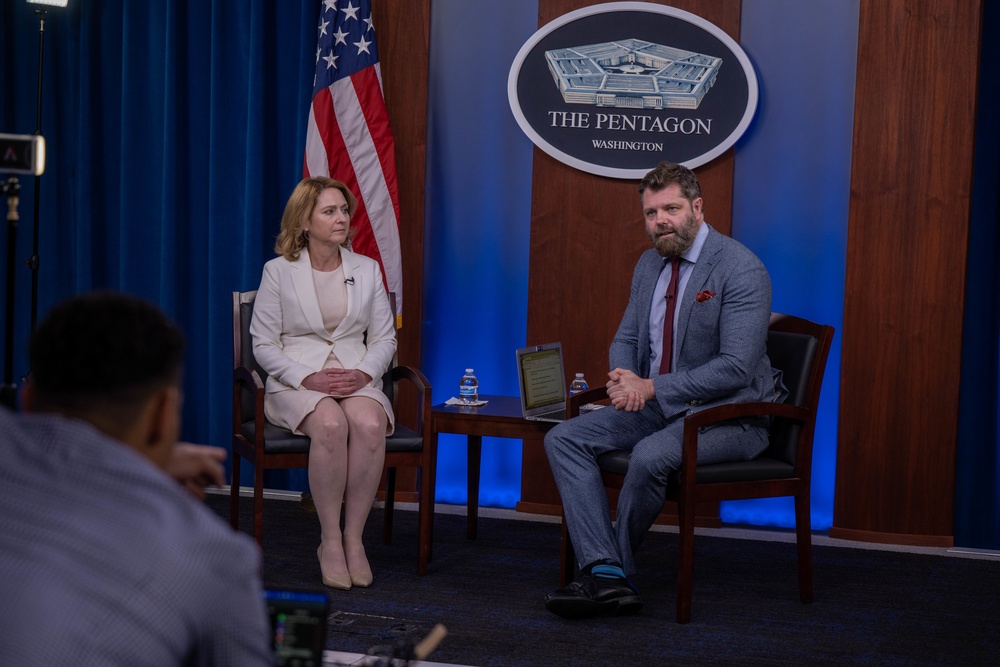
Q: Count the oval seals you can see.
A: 1